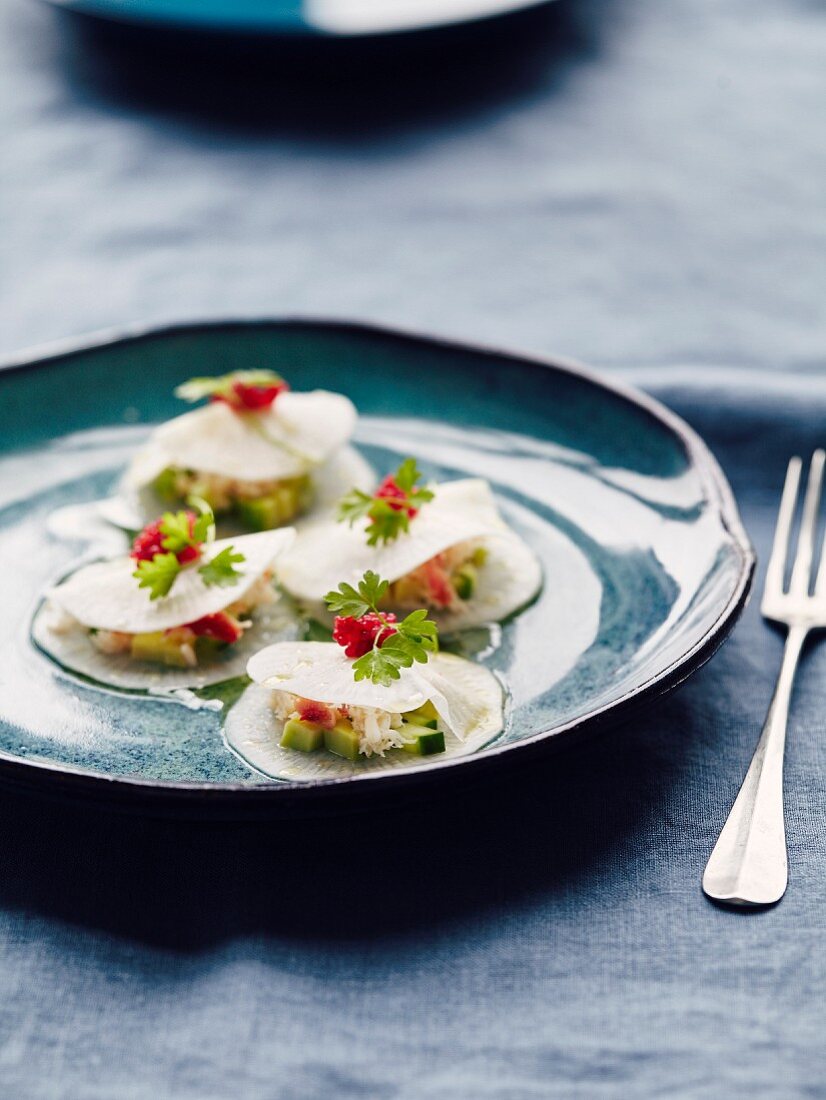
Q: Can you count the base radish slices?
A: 4